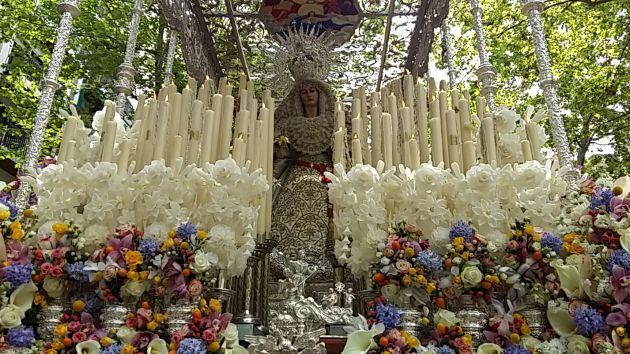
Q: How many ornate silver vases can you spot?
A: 6